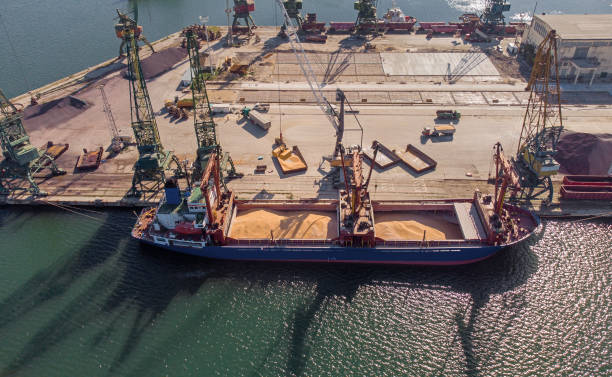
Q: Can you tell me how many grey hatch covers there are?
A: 1